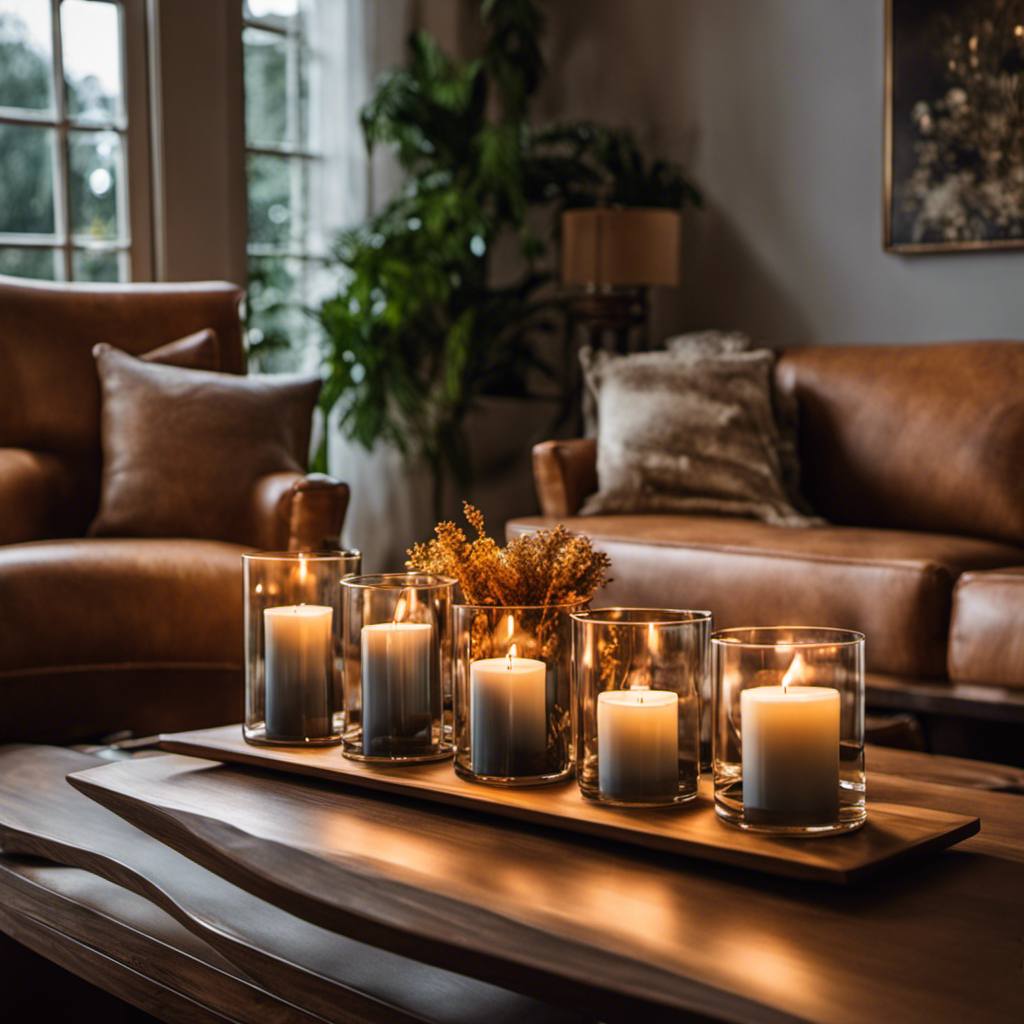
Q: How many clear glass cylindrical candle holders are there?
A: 5